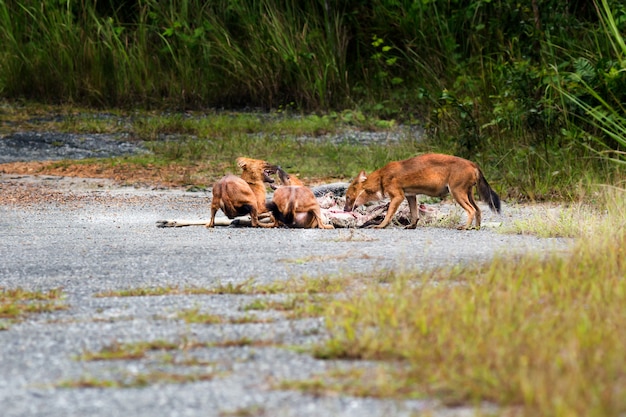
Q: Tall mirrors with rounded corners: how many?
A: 0